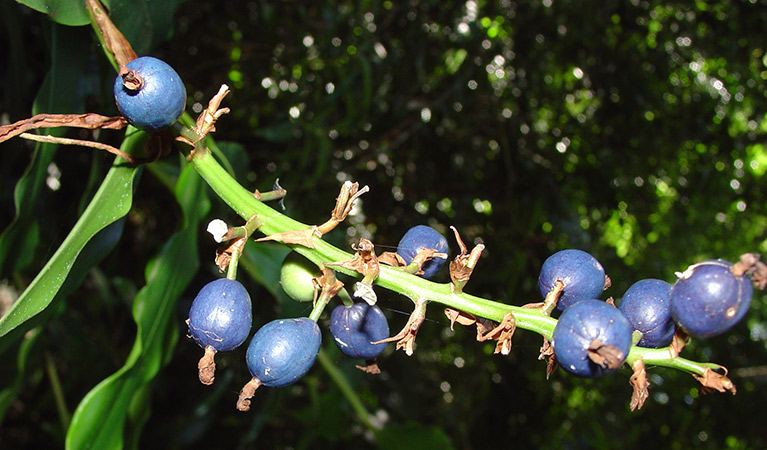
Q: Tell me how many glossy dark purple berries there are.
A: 9